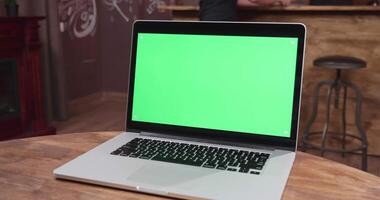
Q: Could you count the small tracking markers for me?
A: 4